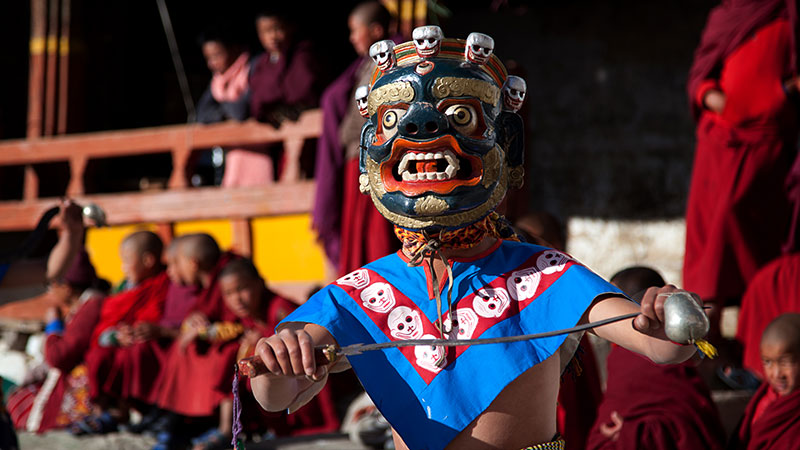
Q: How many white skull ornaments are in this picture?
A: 13